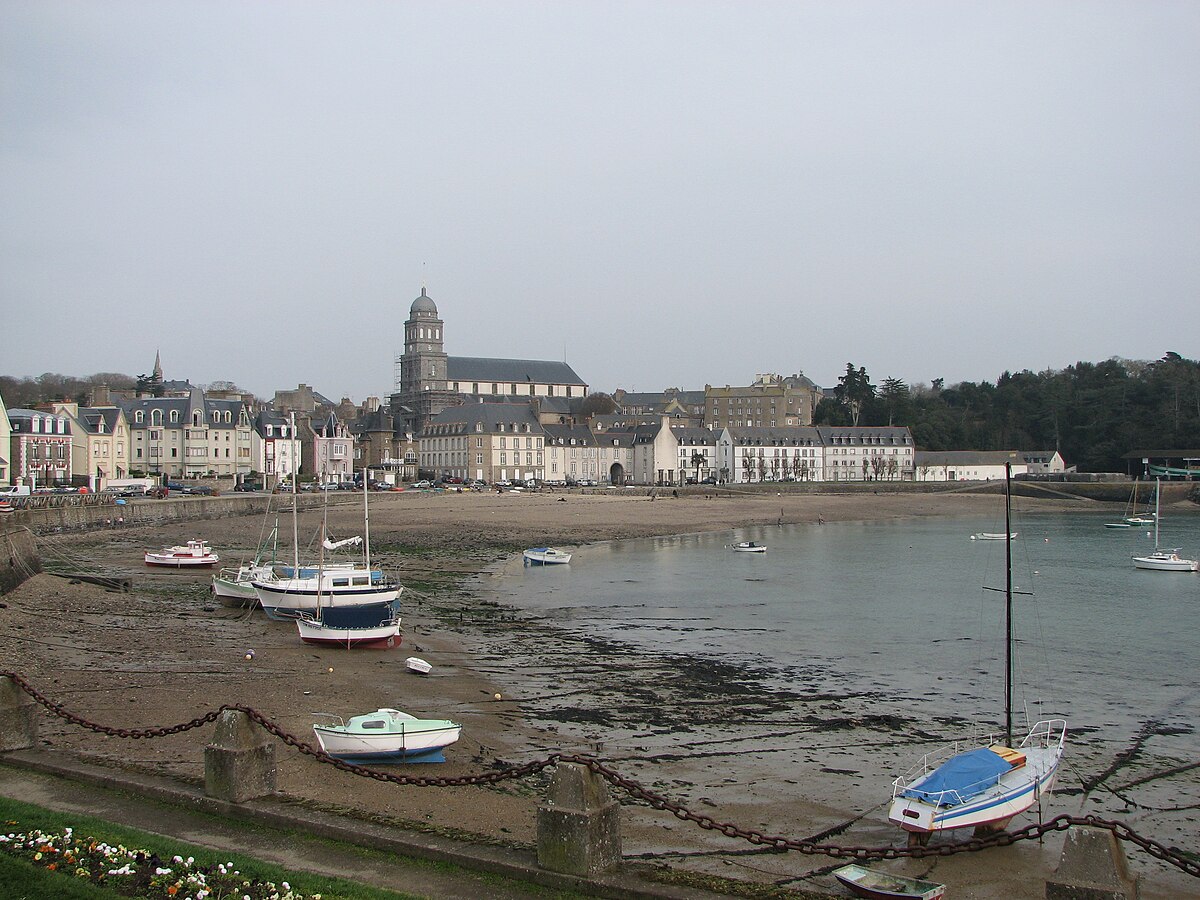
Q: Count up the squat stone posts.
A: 4